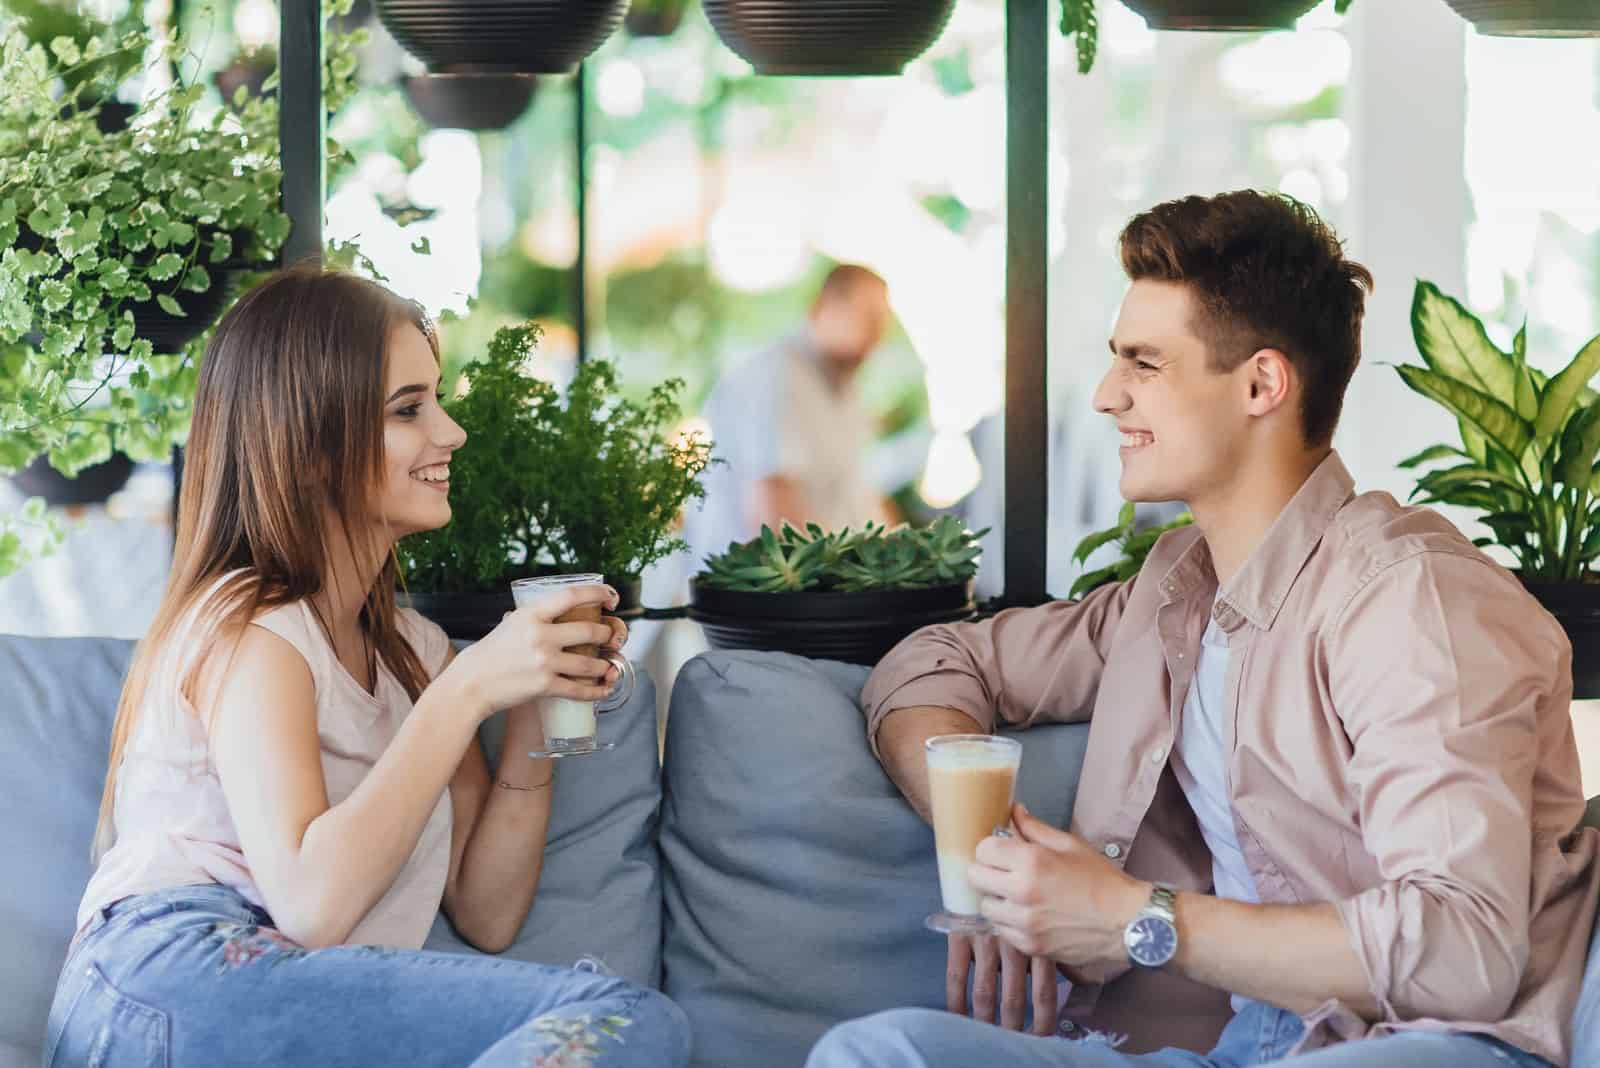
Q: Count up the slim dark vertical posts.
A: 3